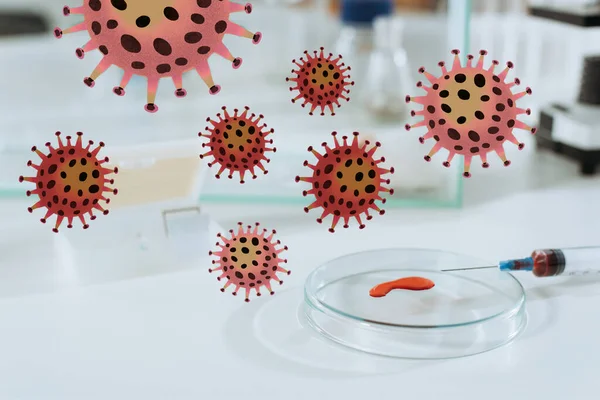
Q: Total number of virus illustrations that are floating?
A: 7